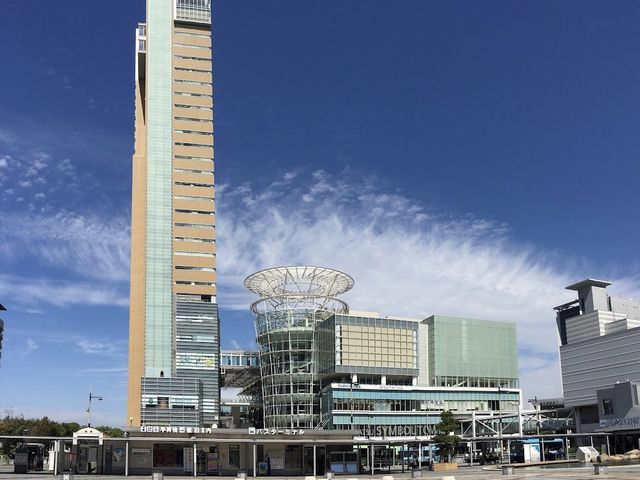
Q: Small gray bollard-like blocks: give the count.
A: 7